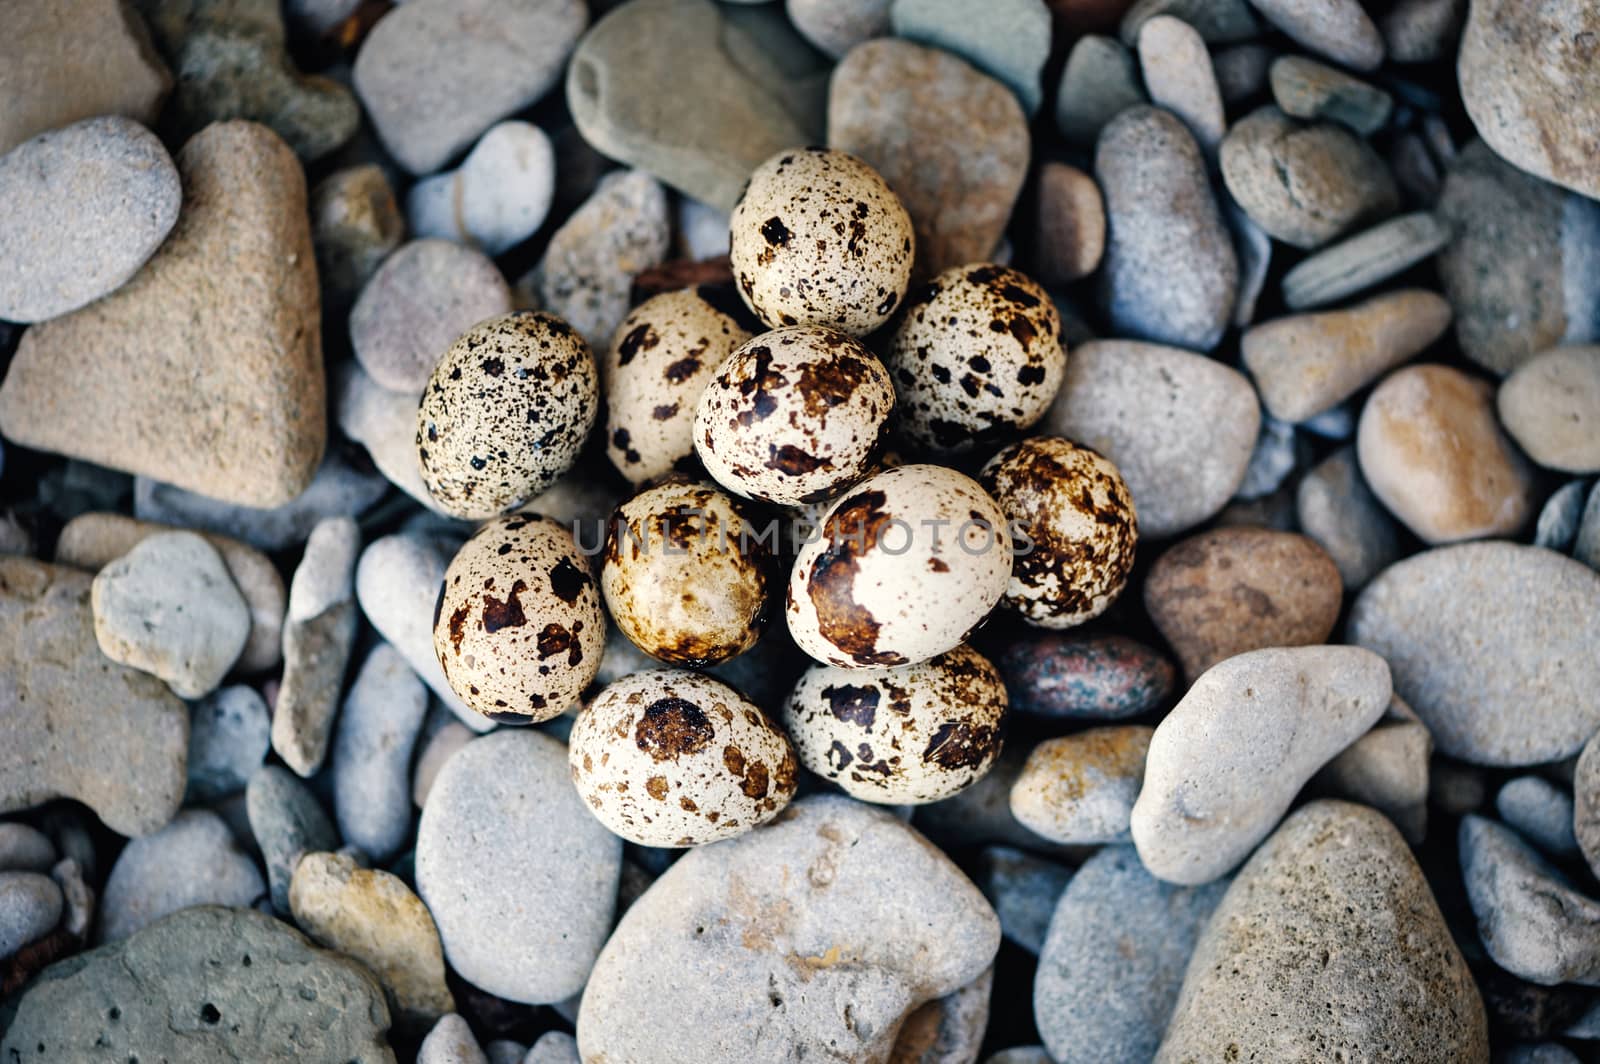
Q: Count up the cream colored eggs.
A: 11